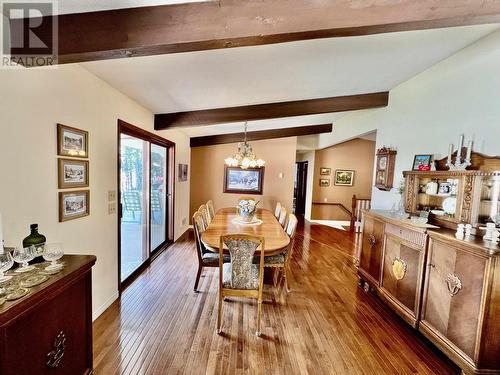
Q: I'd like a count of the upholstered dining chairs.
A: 8